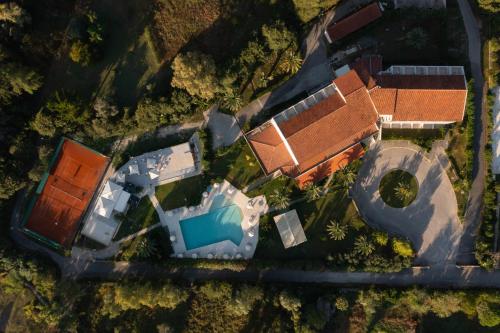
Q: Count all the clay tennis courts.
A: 1